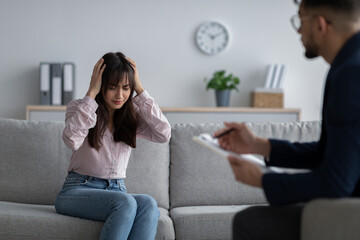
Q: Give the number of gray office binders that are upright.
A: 3